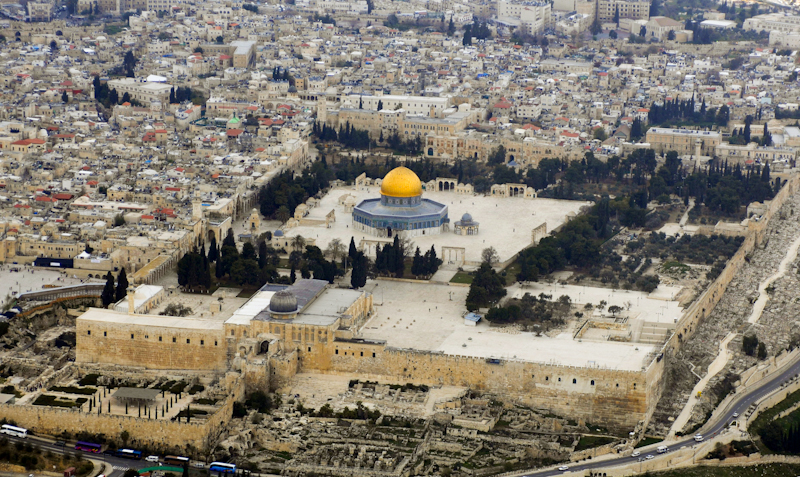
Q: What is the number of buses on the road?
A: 5